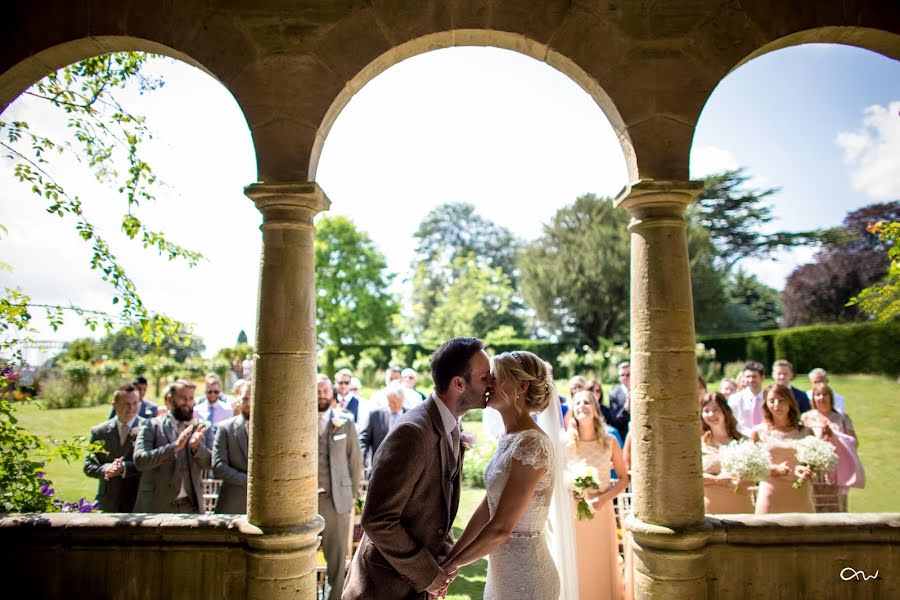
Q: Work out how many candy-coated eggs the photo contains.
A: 0